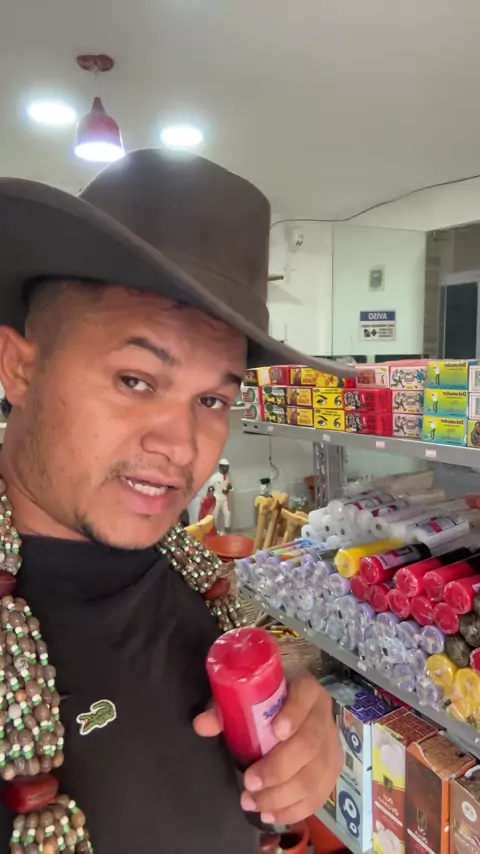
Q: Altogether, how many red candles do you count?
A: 11